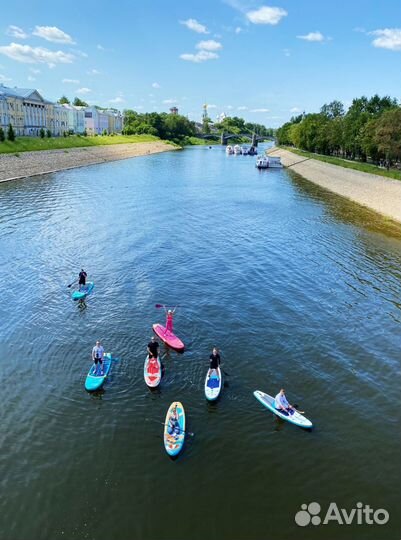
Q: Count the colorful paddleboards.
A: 7